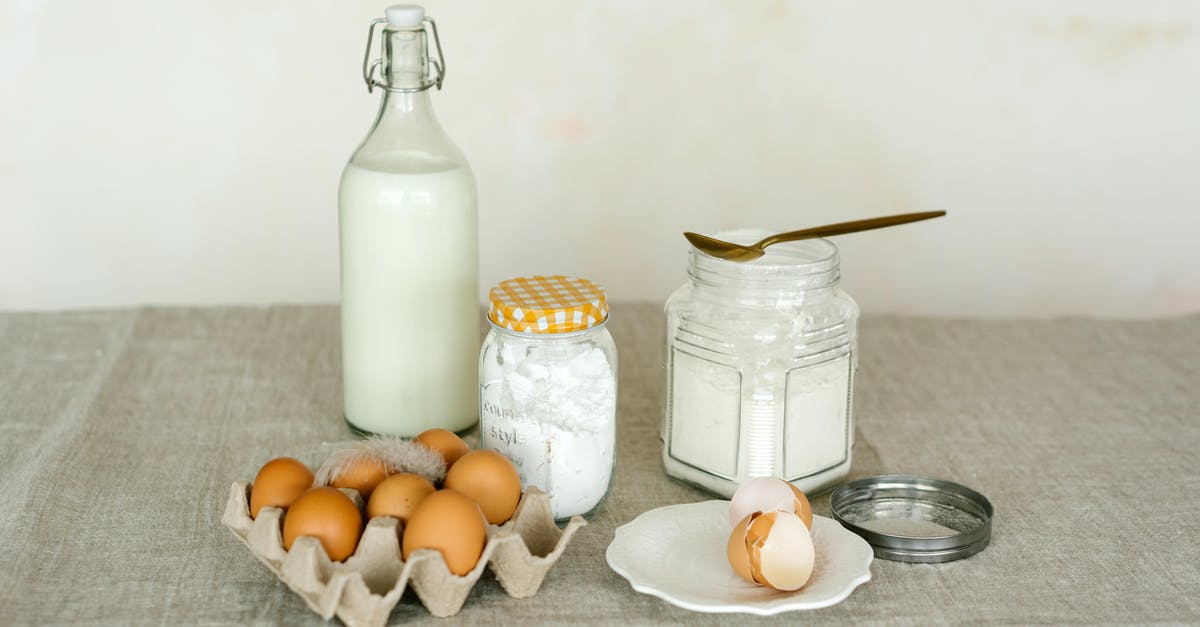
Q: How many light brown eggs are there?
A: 7